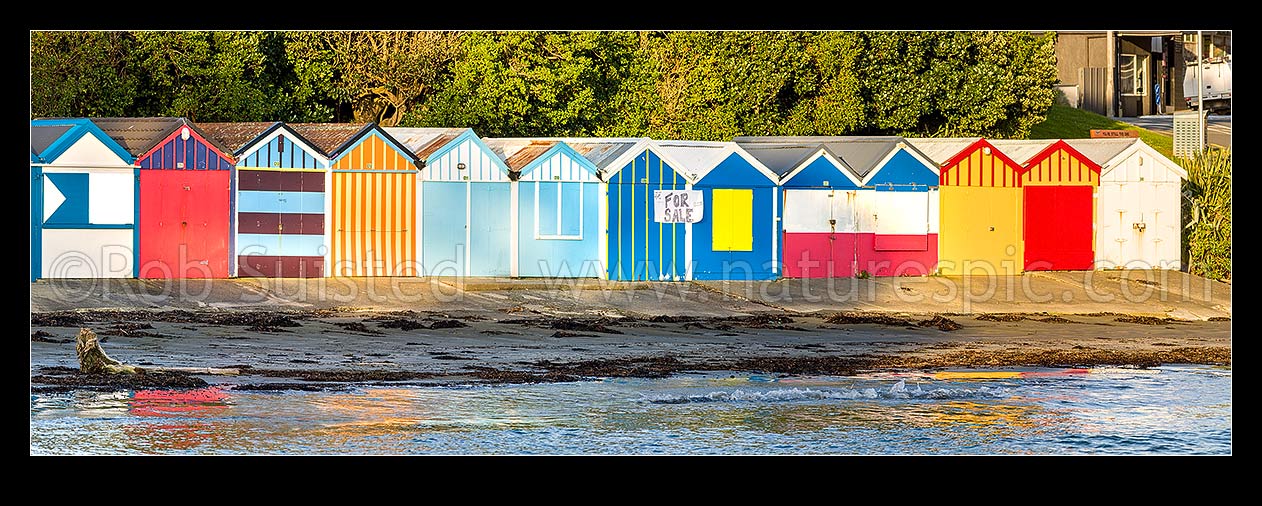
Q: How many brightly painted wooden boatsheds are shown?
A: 13